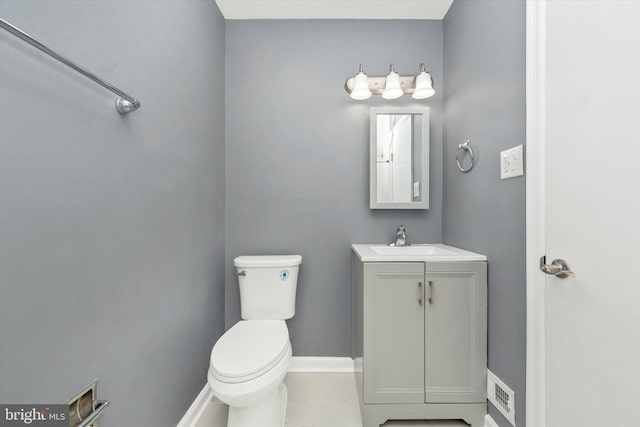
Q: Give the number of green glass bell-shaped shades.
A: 0